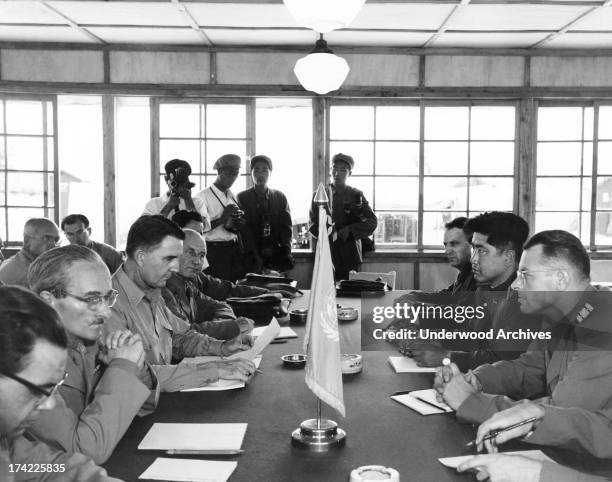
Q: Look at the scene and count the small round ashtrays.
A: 5